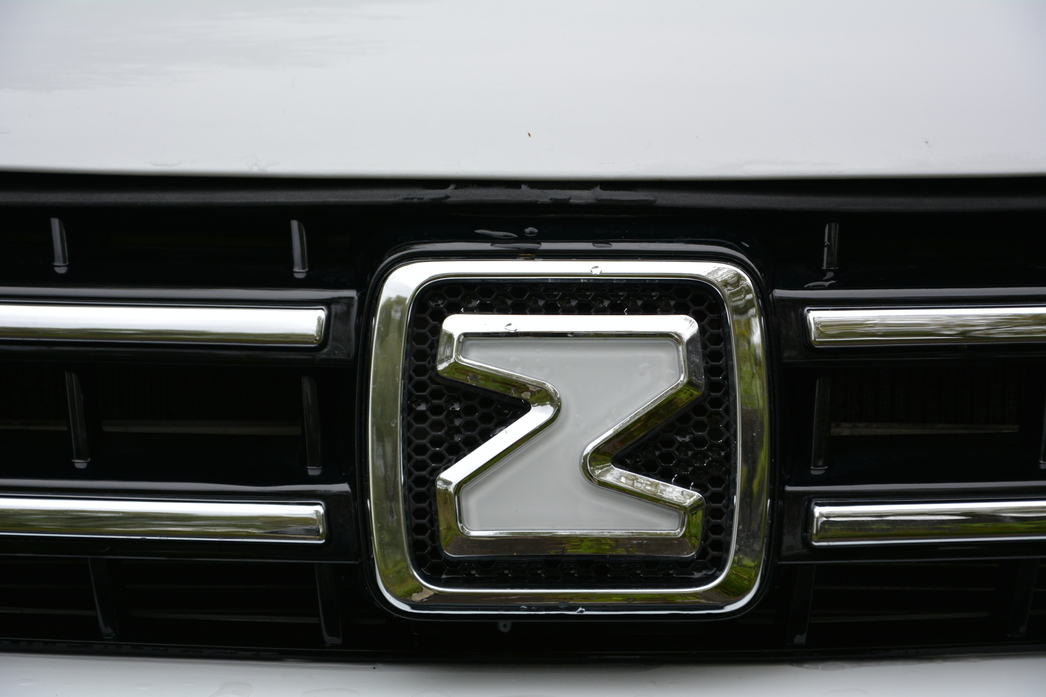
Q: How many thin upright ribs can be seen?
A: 11